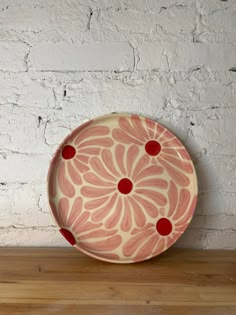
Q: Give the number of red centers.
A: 5